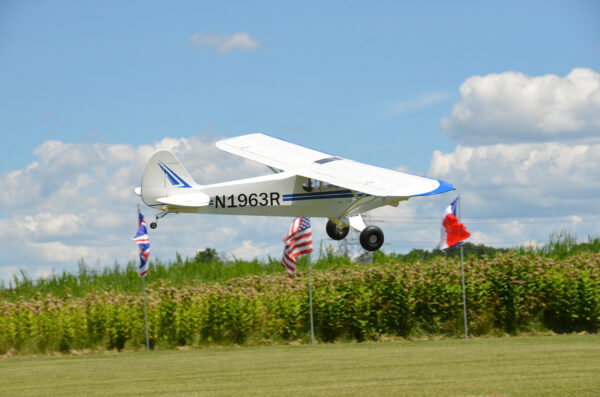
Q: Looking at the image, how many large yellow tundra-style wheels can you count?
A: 0